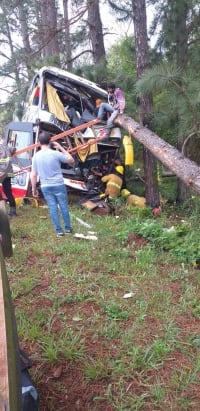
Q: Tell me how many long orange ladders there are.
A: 1